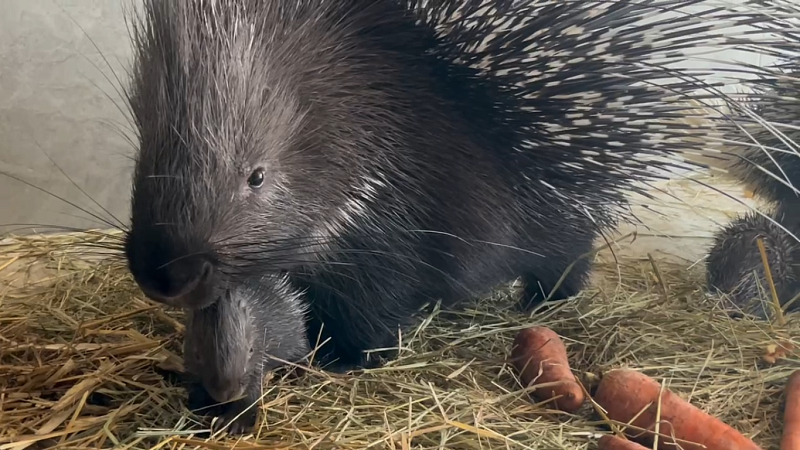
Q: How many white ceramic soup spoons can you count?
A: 0